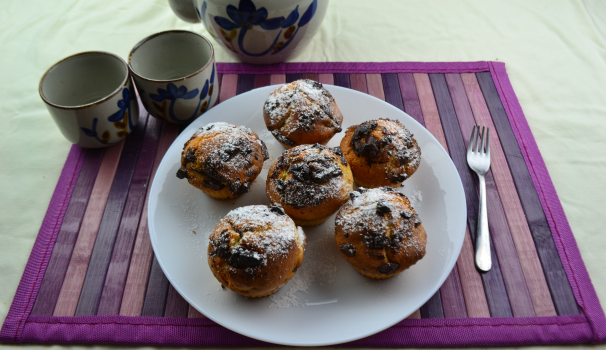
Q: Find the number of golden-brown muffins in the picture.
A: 6